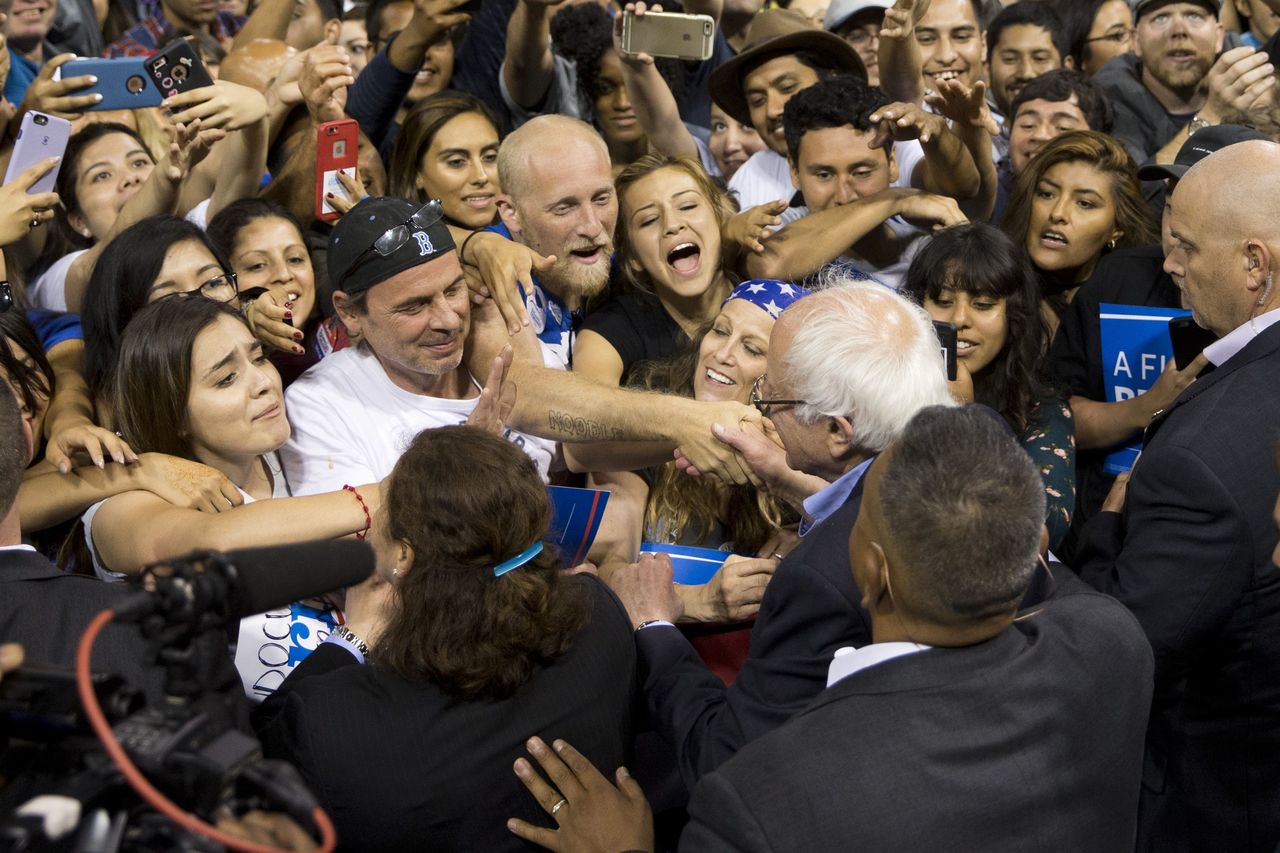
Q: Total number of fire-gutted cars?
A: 0